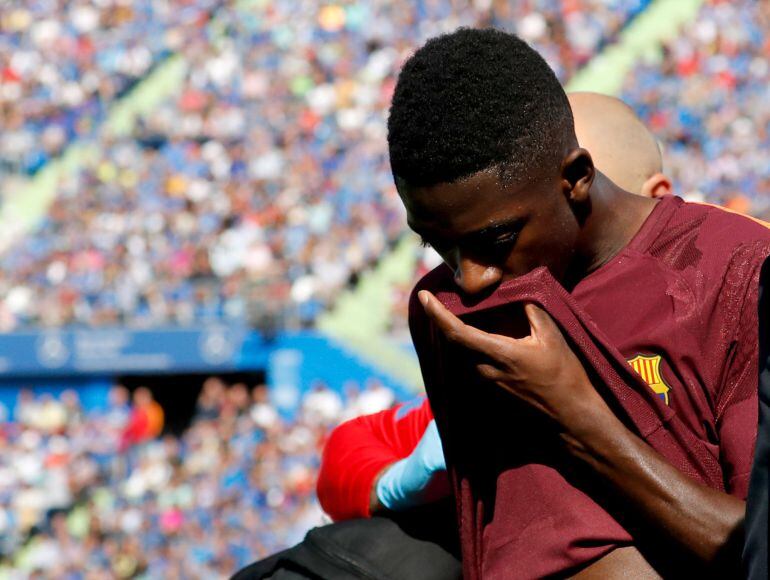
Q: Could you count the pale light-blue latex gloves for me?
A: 1